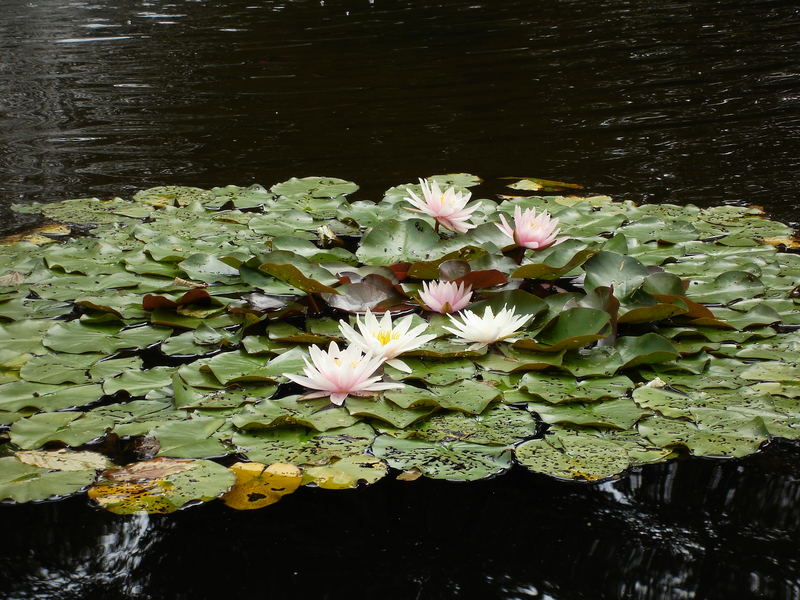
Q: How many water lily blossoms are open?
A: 6